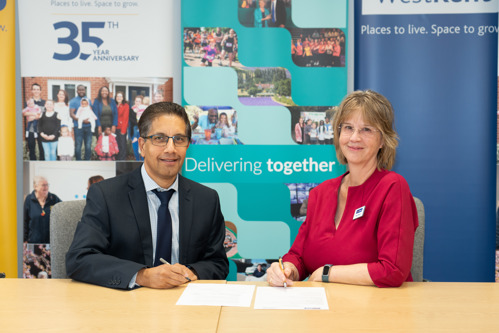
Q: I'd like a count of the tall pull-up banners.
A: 4